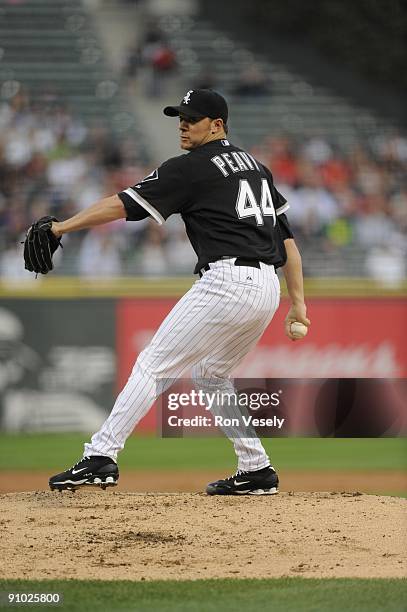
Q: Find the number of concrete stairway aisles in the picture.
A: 1